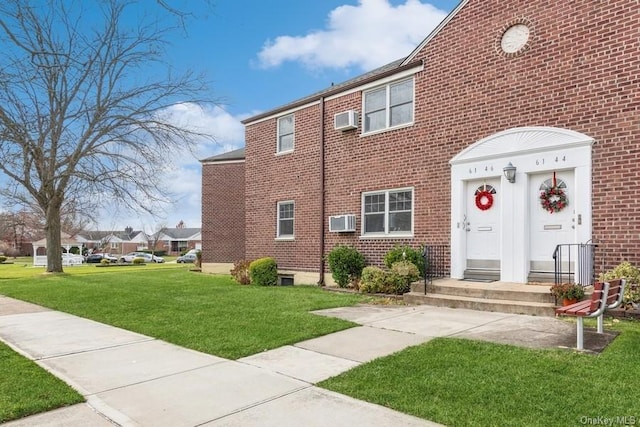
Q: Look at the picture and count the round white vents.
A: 1